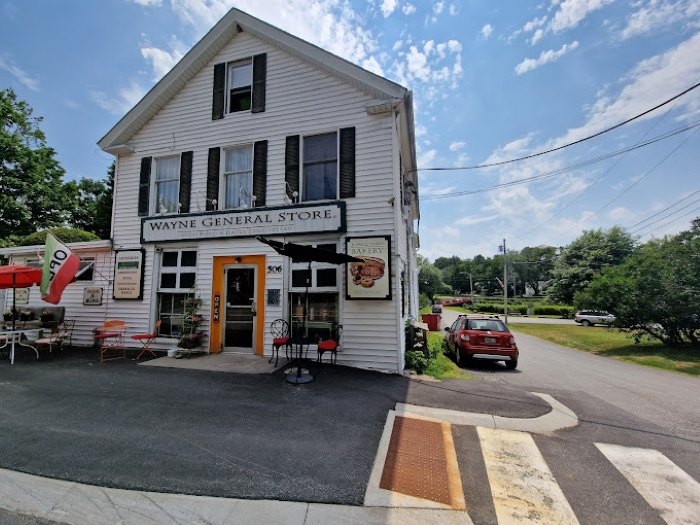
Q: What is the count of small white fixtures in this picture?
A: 4